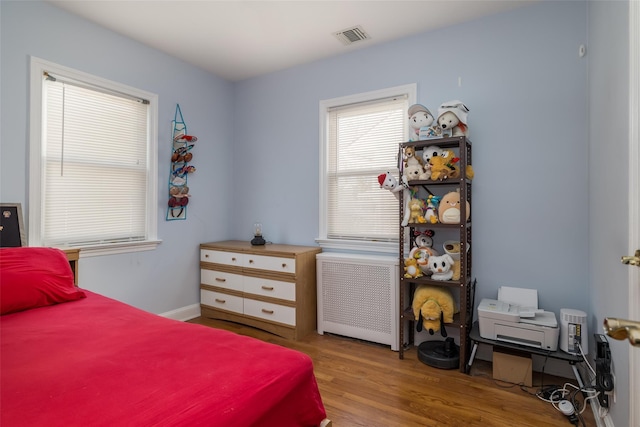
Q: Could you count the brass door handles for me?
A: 2